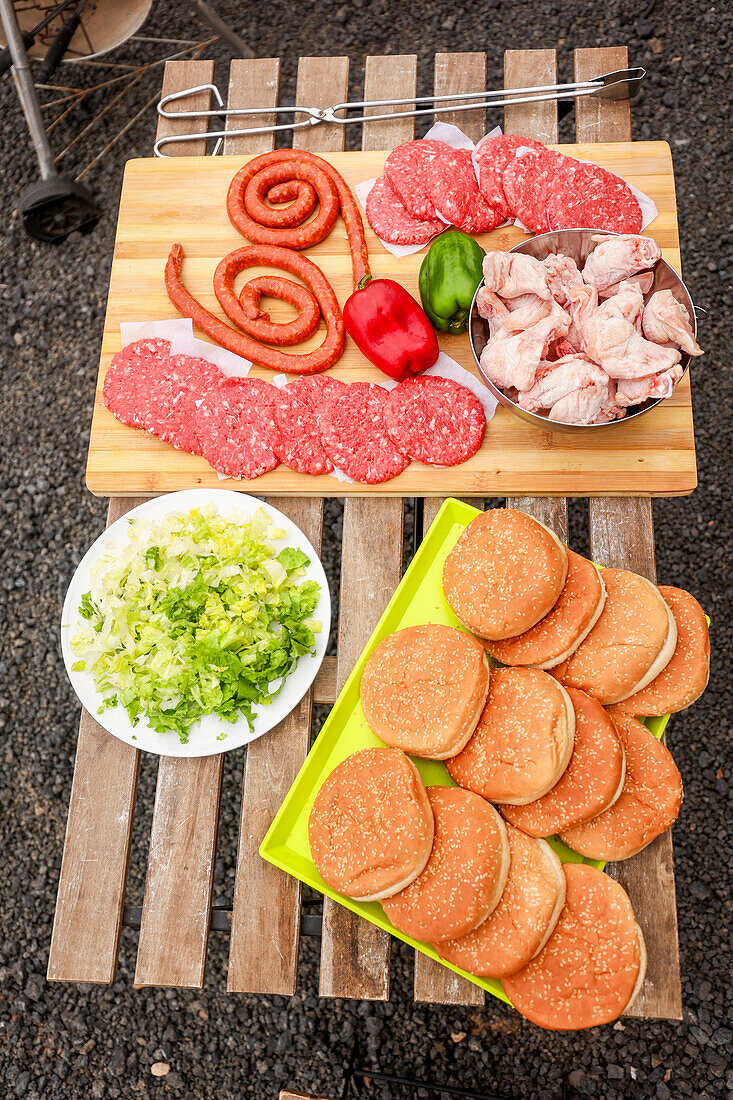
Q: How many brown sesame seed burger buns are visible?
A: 12